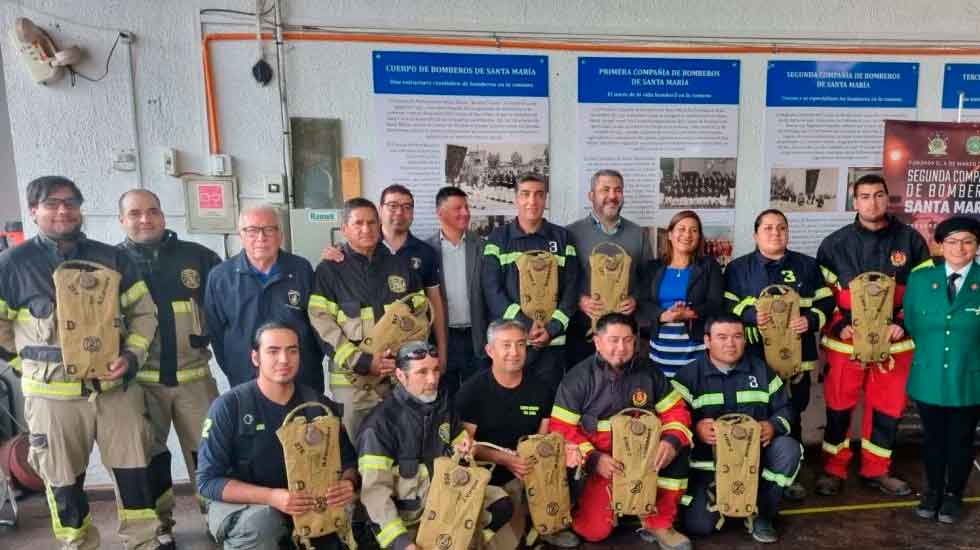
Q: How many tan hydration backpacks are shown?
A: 11